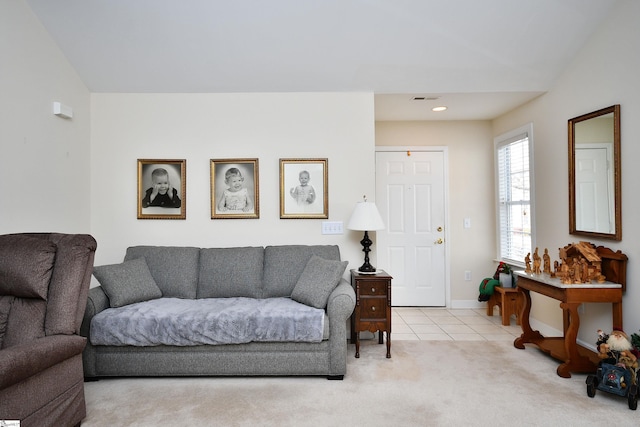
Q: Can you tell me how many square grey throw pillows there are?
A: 2